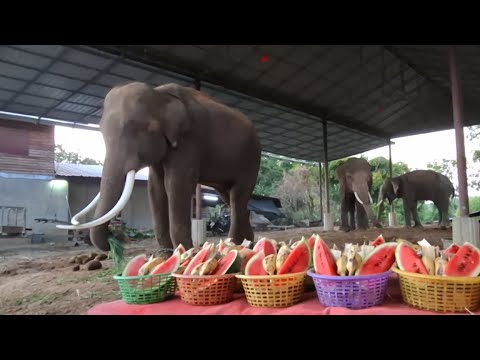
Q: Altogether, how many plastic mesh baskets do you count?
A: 5